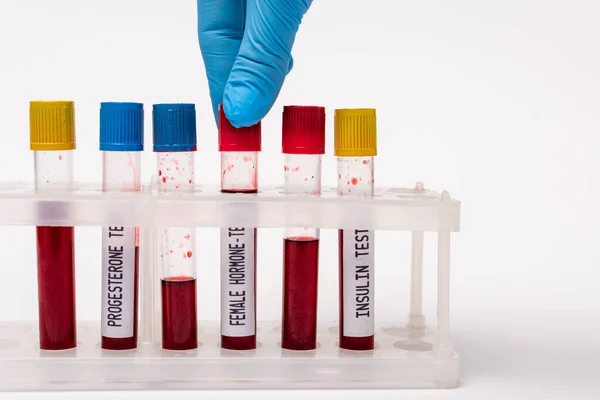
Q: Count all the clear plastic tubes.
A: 6